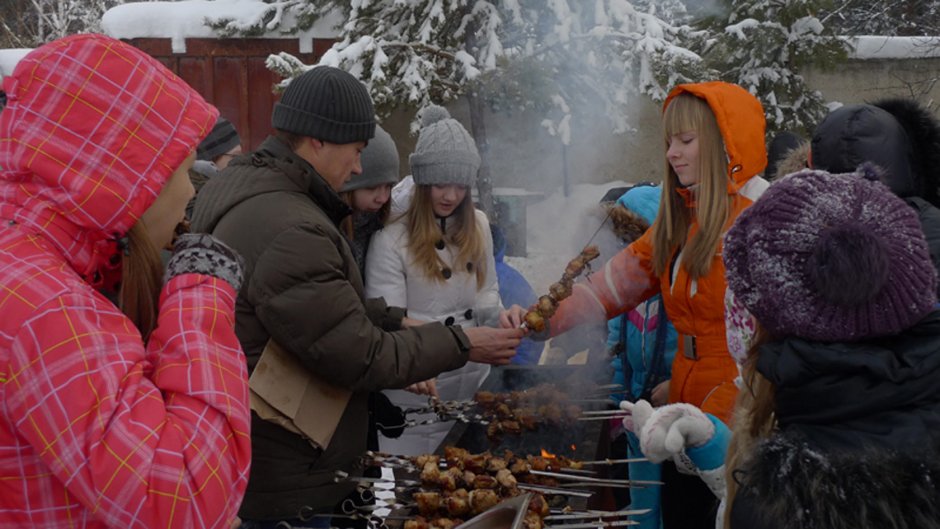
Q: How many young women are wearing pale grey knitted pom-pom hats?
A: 1